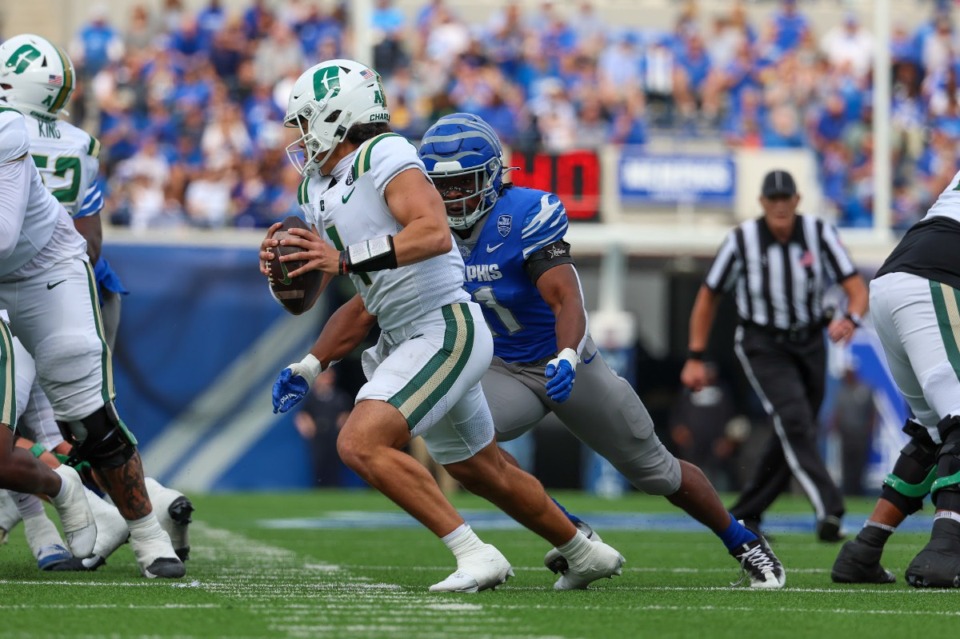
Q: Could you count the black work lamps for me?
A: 0